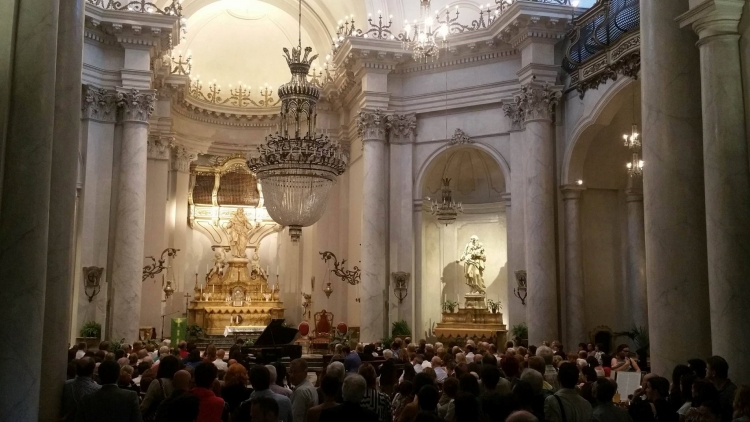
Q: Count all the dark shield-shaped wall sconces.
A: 3